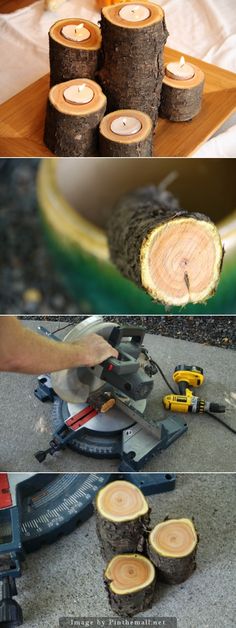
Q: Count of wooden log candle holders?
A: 5